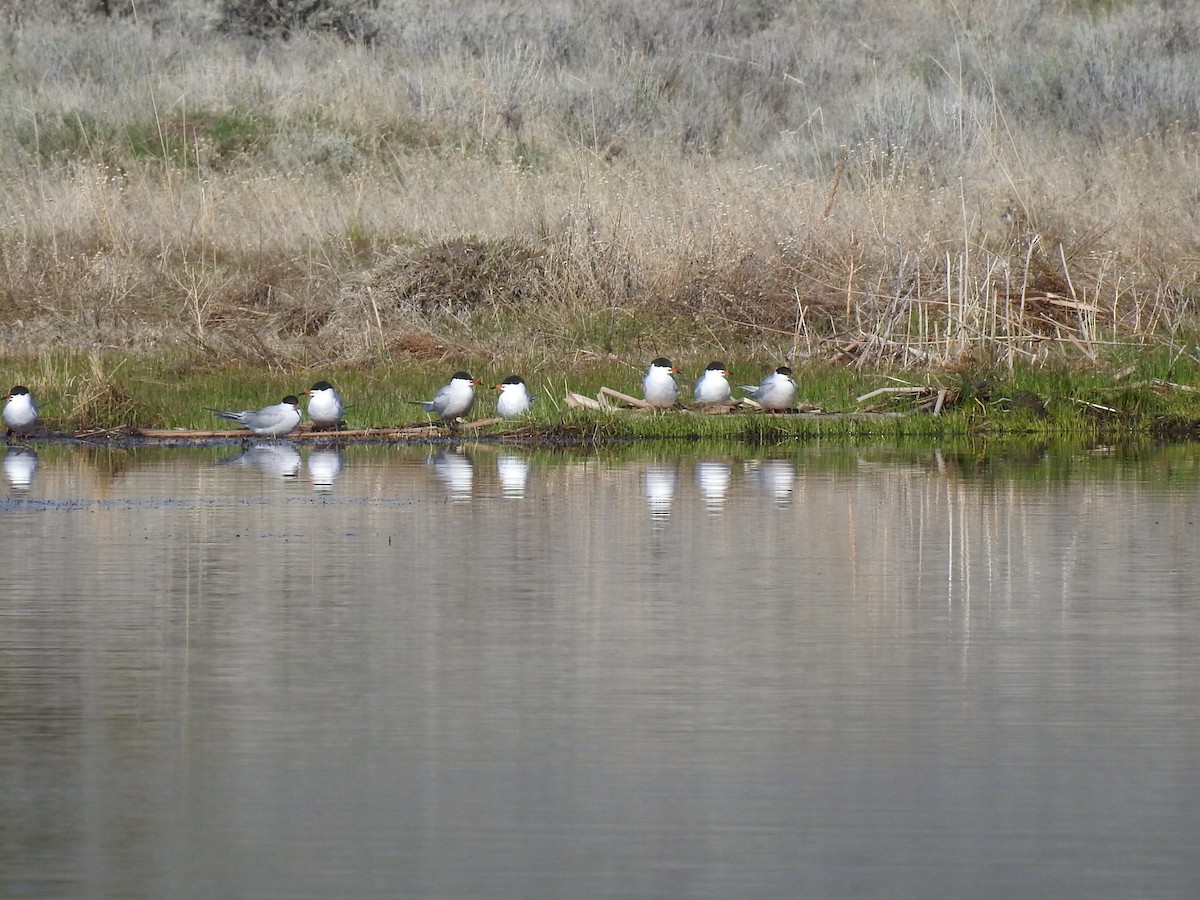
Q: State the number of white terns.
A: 8